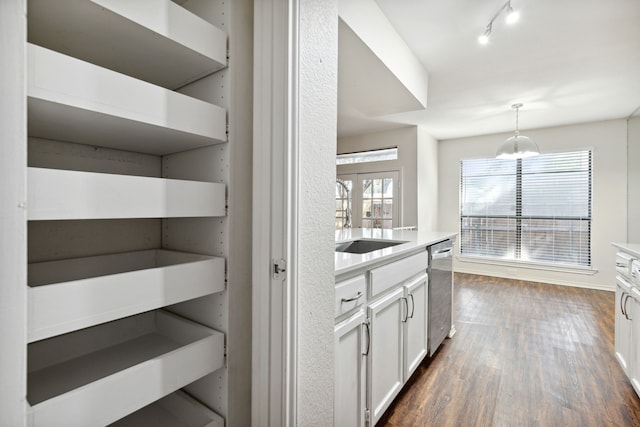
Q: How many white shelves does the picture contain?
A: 6